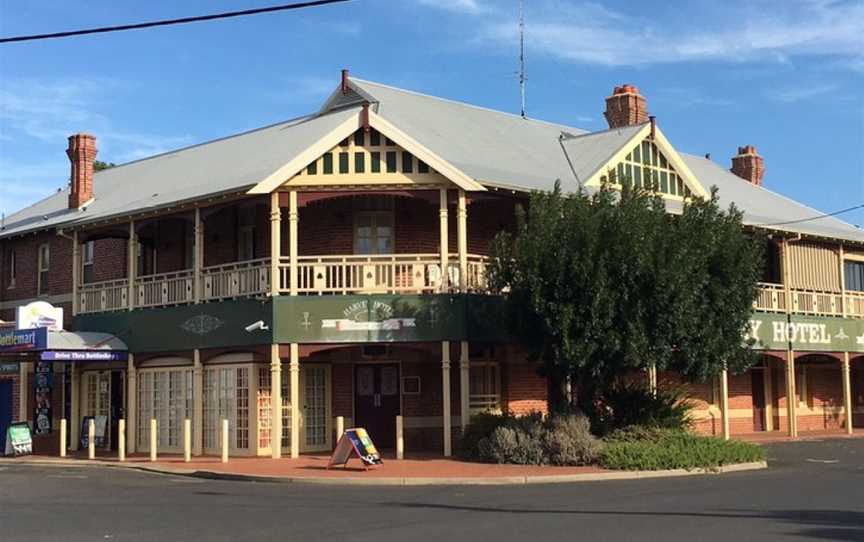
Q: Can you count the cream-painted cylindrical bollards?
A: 8